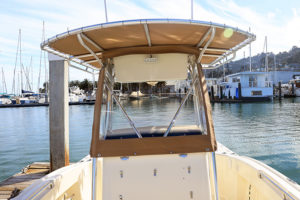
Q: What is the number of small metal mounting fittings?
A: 5